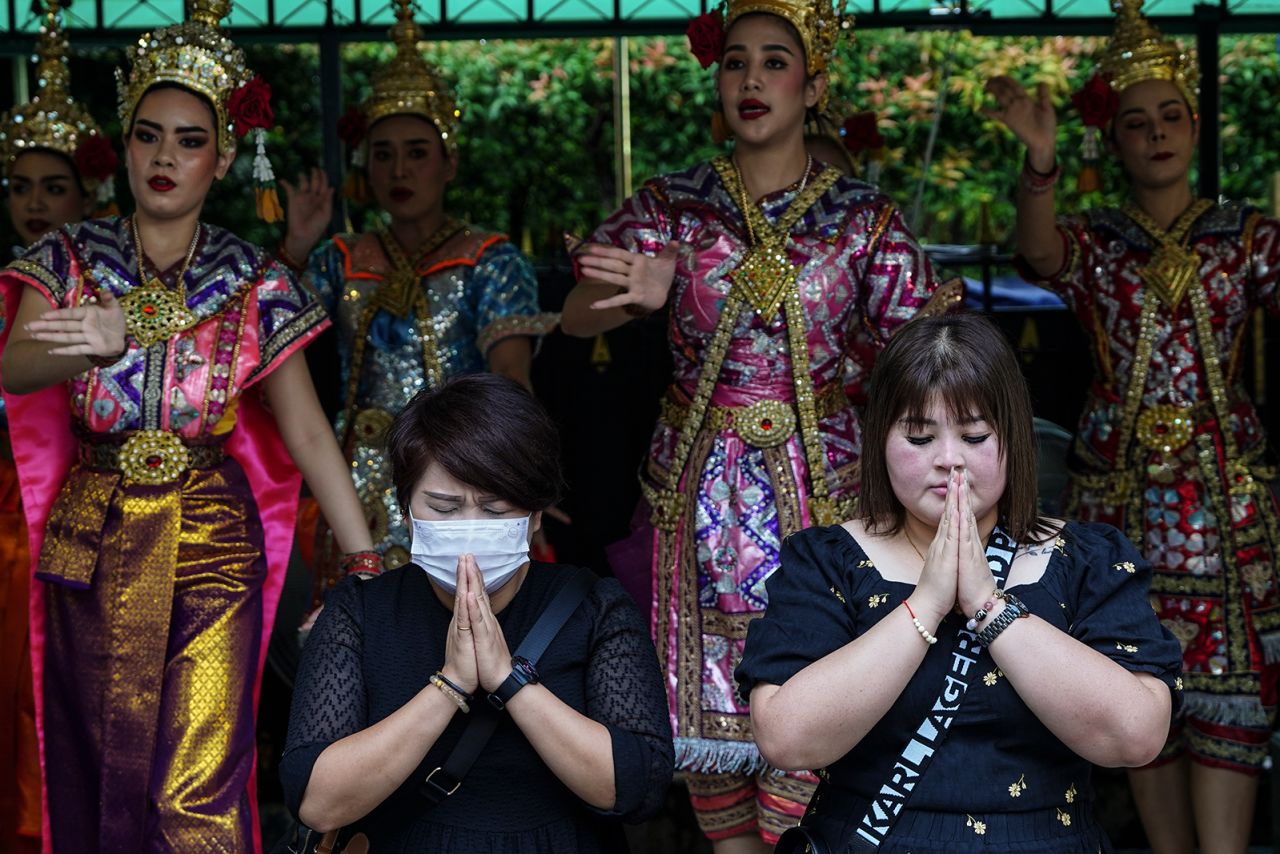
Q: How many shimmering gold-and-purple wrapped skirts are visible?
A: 1